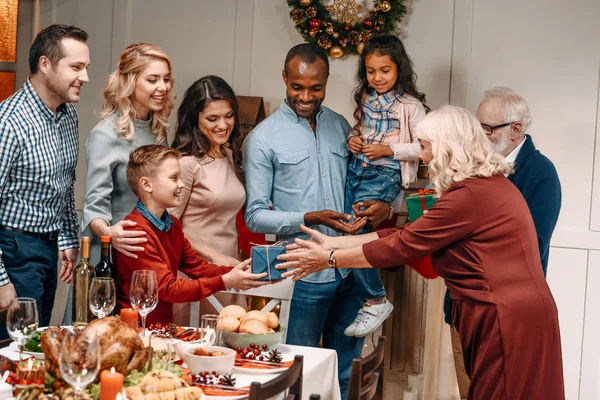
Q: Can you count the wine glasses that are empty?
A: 4